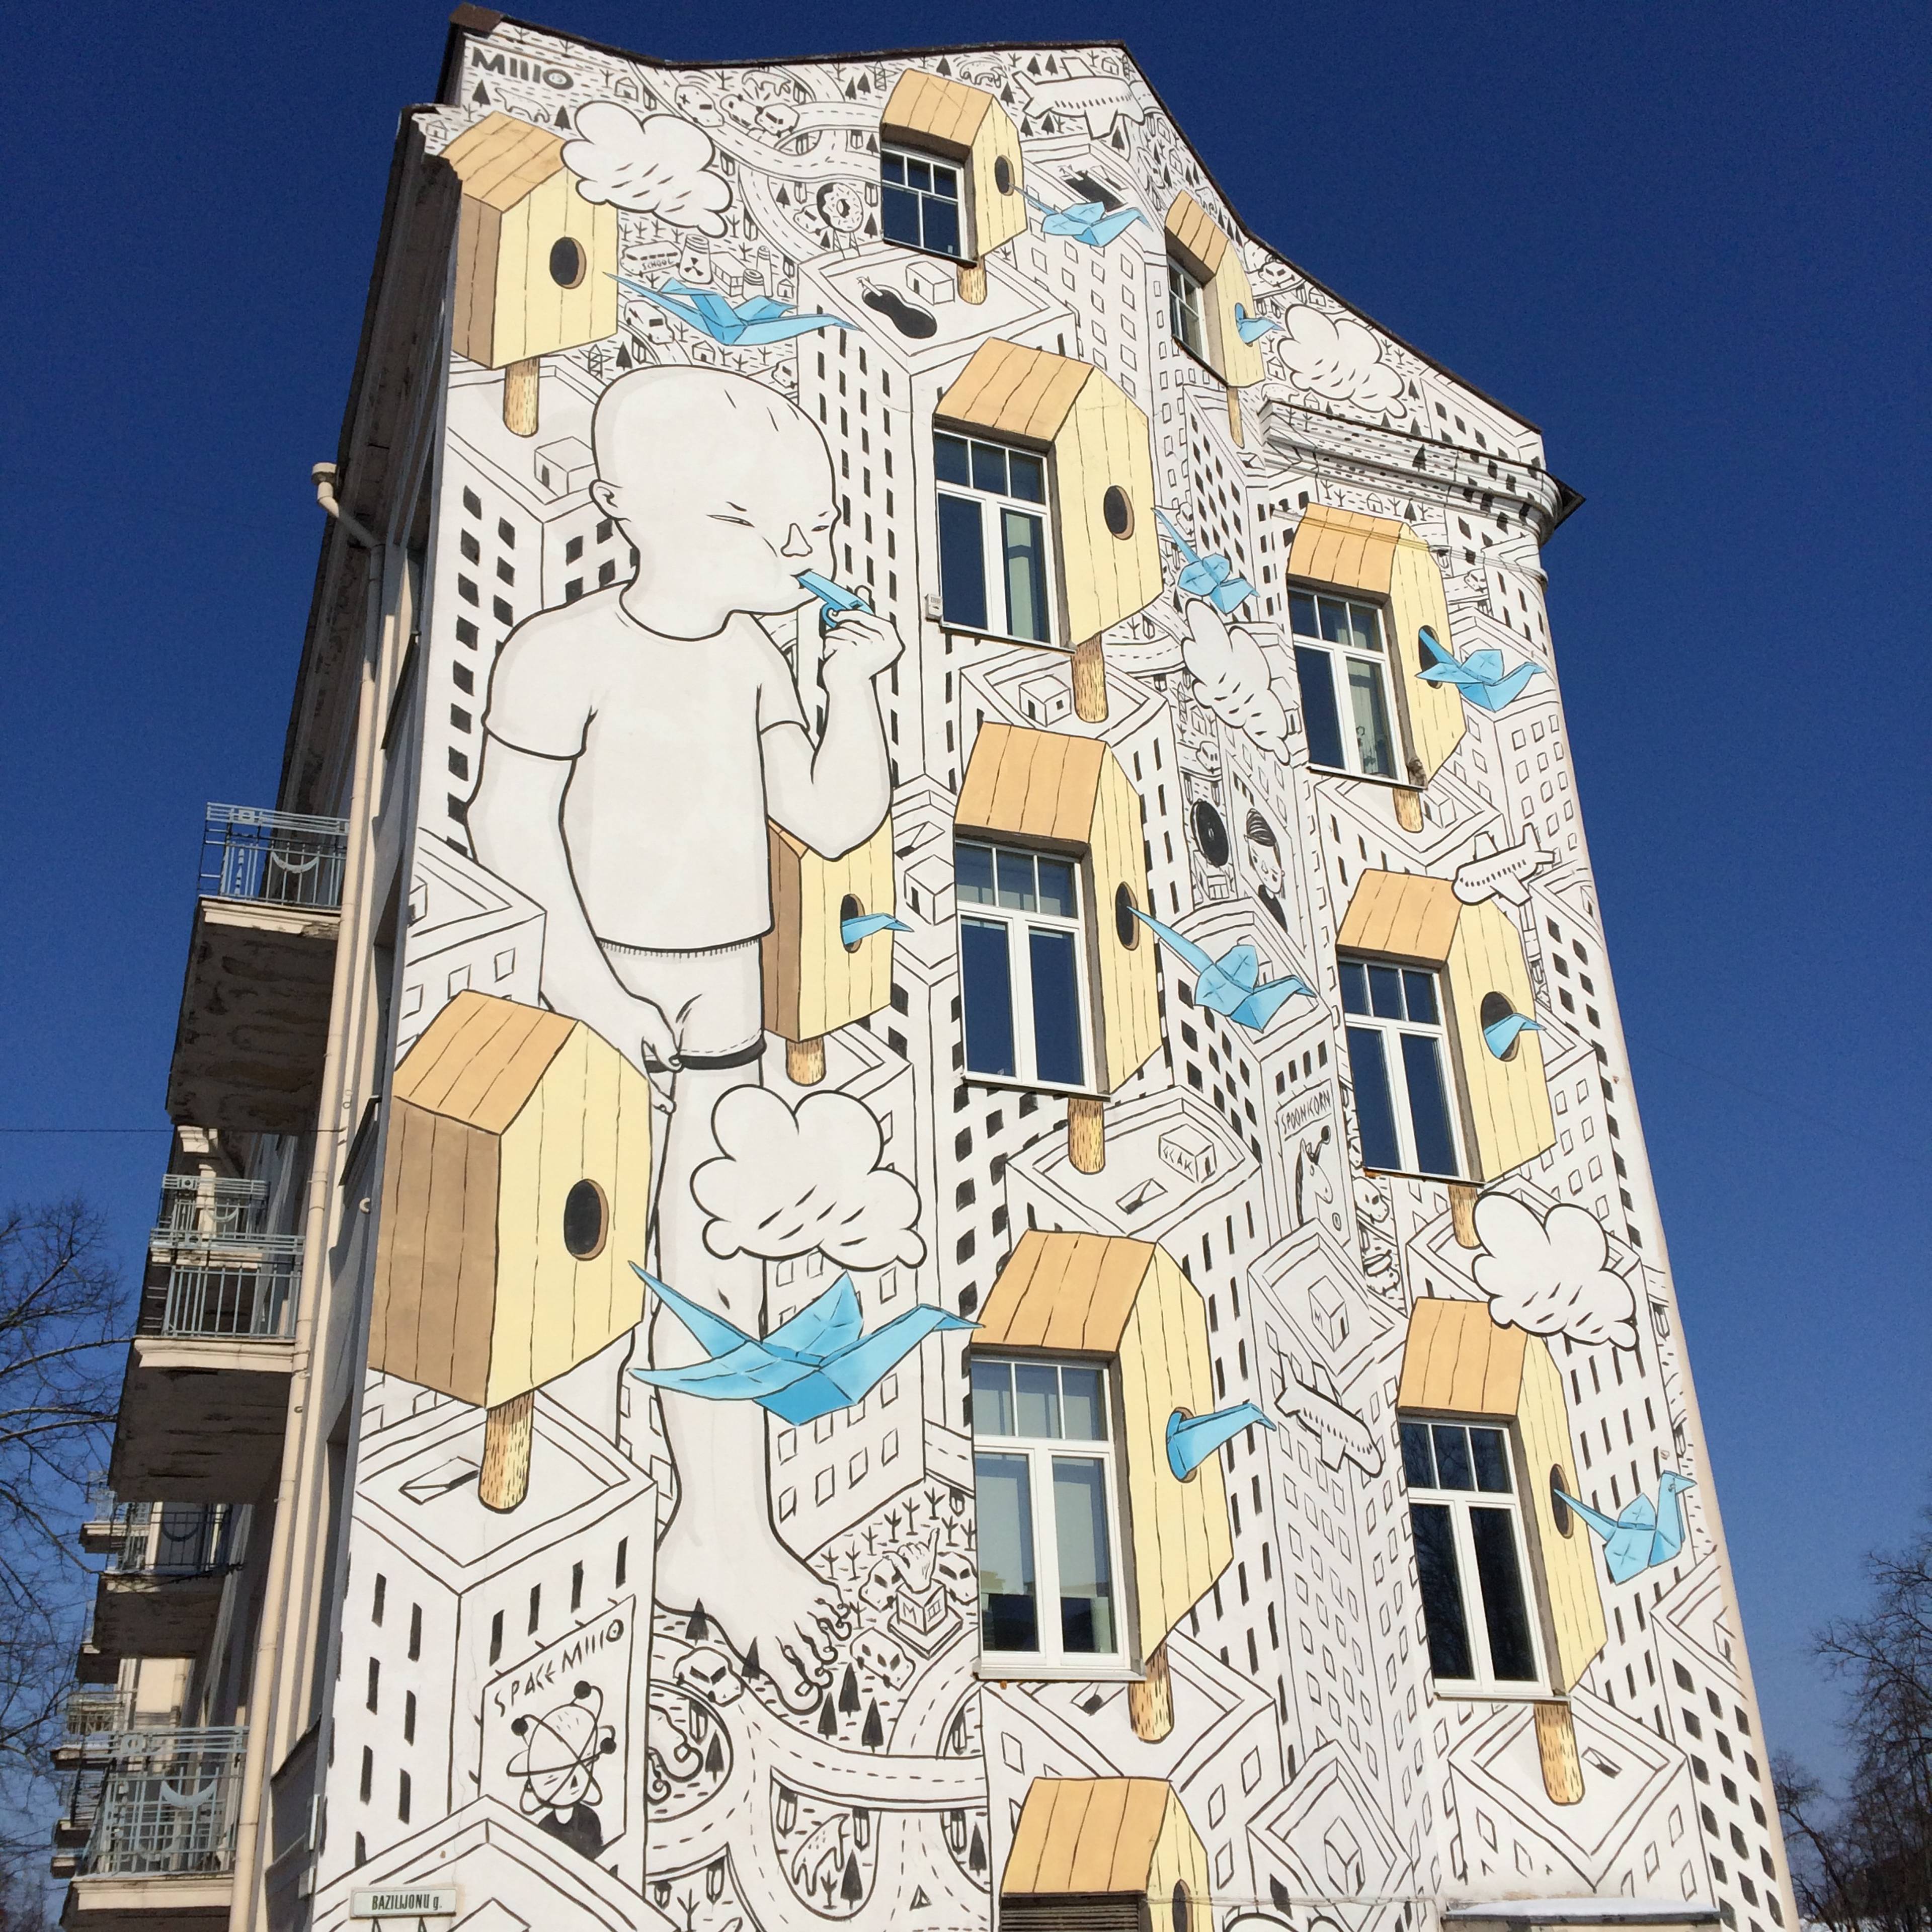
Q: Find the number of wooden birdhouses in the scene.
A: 12